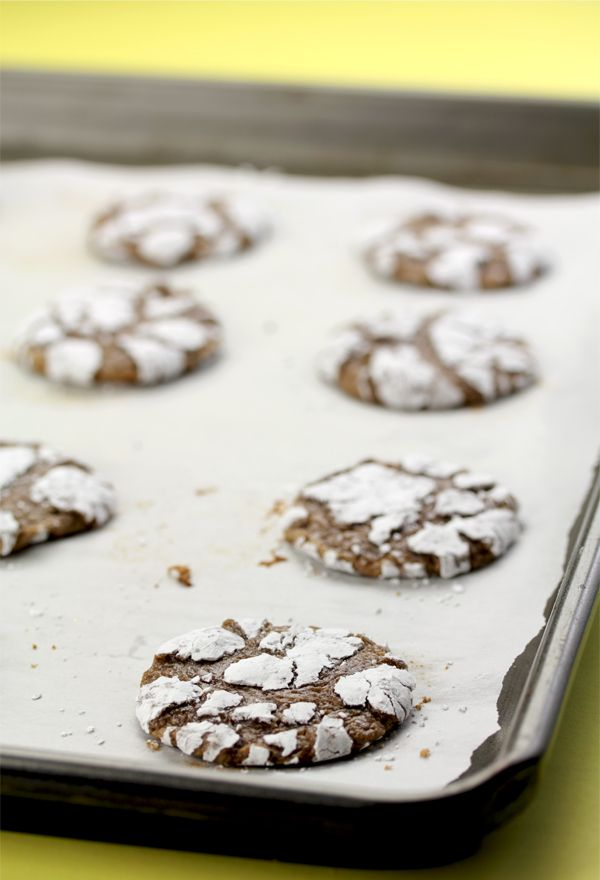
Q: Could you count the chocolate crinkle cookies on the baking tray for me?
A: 7